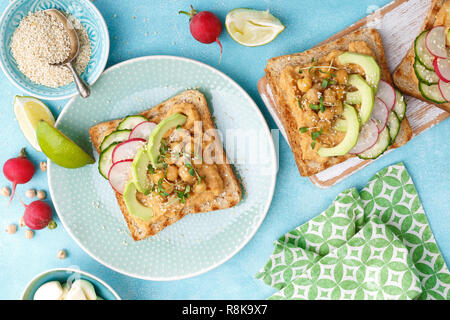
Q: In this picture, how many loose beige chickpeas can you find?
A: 8